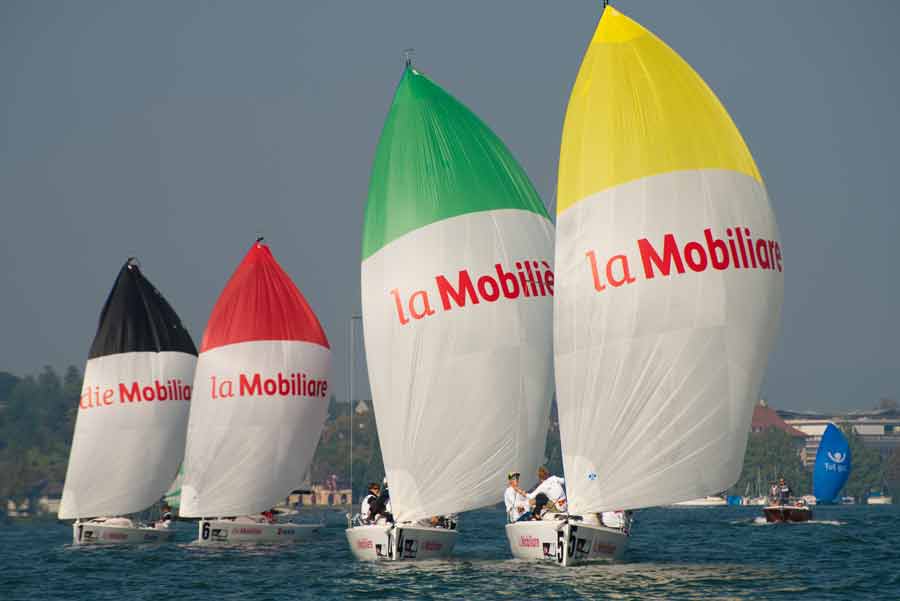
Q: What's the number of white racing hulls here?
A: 4